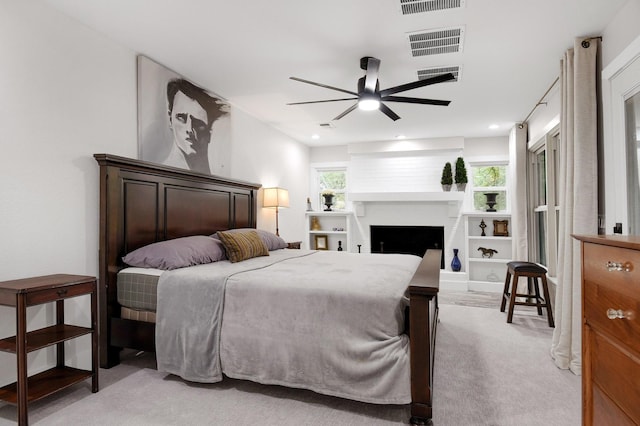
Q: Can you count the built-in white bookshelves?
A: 2